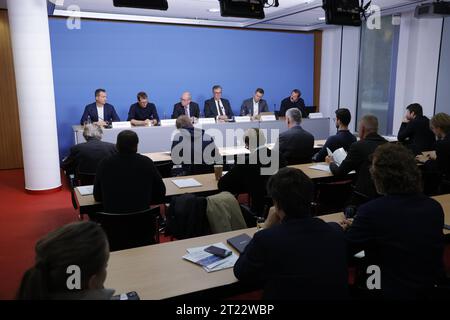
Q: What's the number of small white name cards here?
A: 6